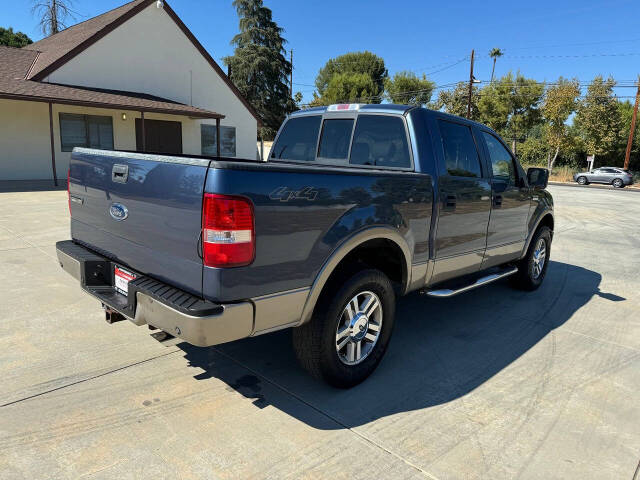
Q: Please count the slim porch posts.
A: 3